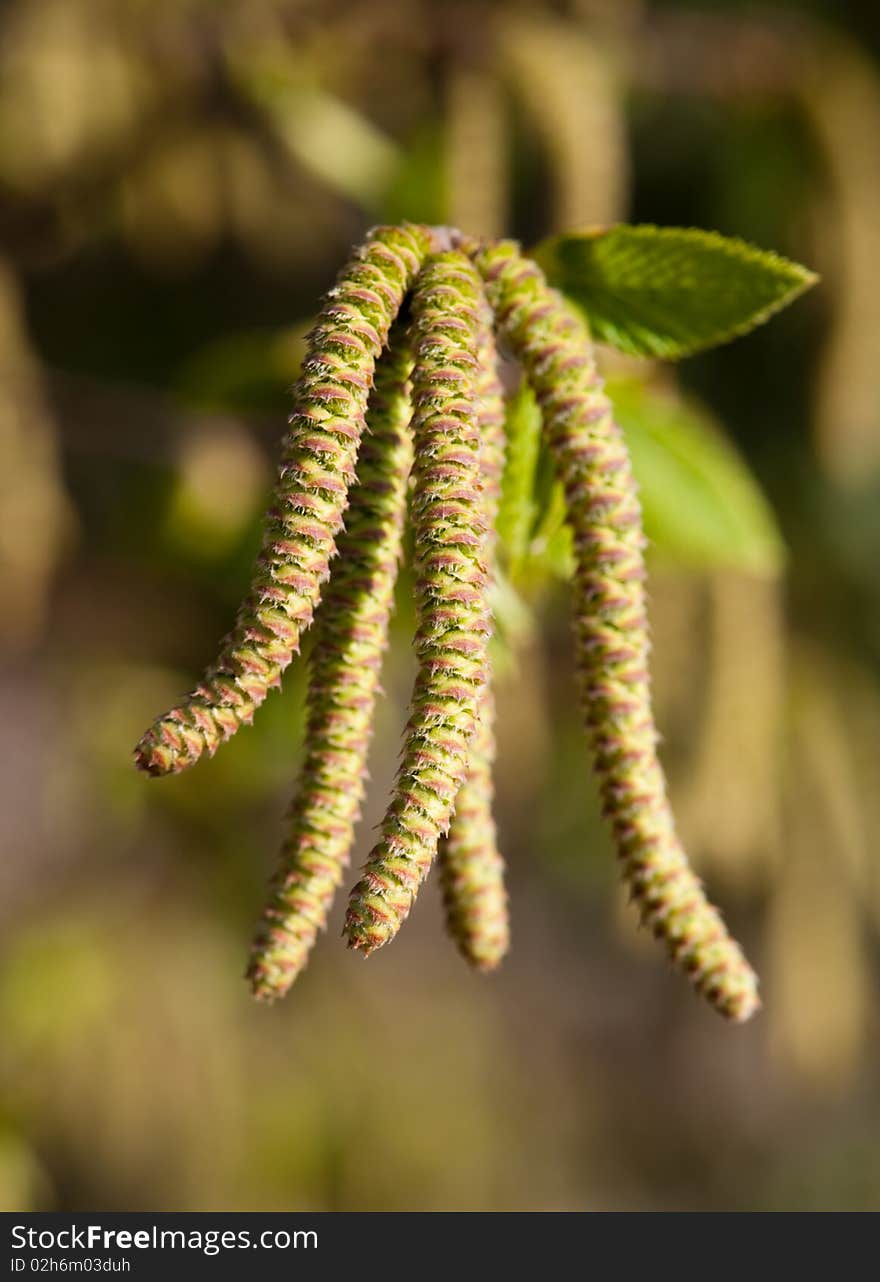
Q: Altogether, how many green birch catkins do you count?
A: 5